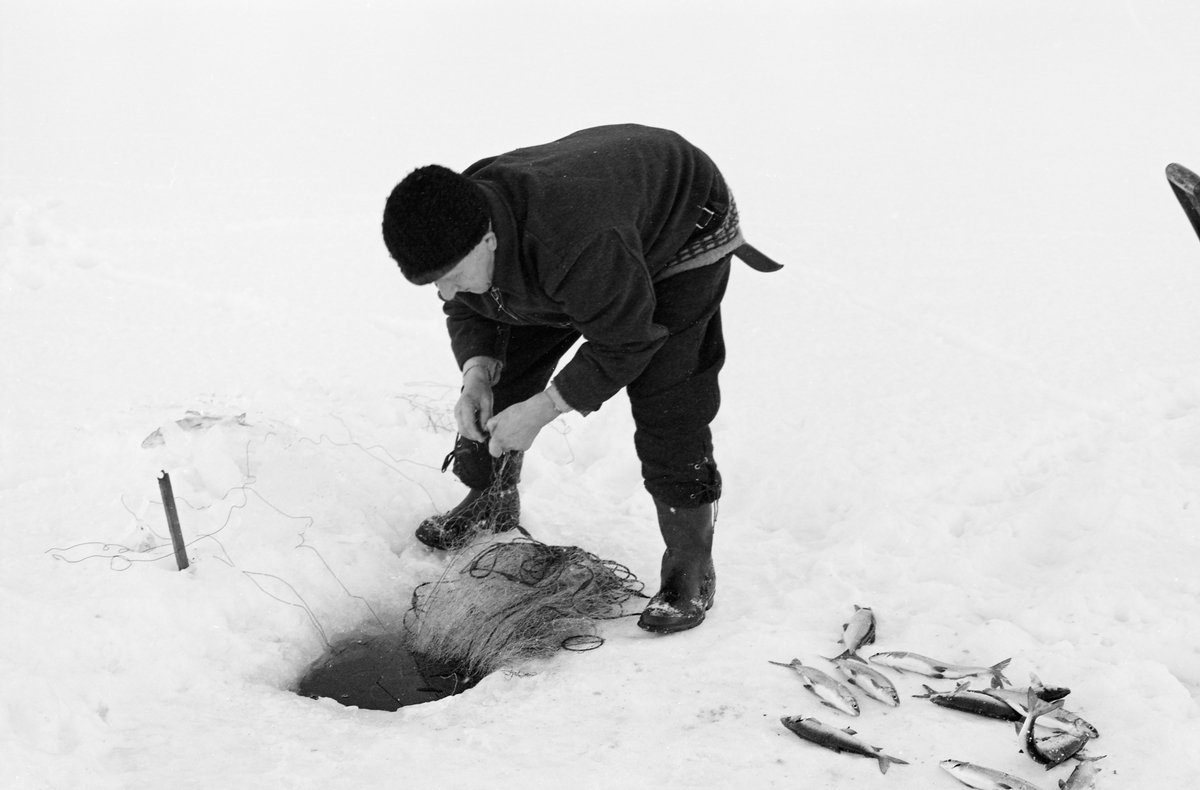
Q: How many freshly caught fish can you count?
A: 11